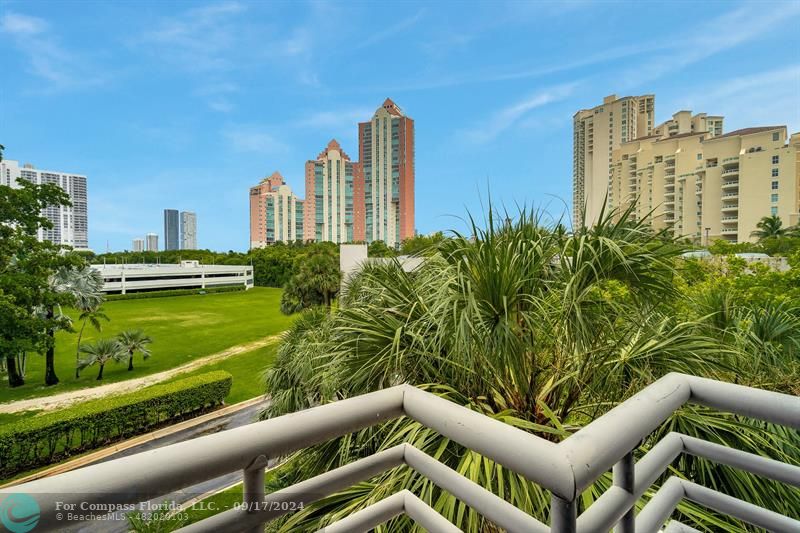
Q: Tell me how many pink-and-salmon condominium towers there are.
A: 3